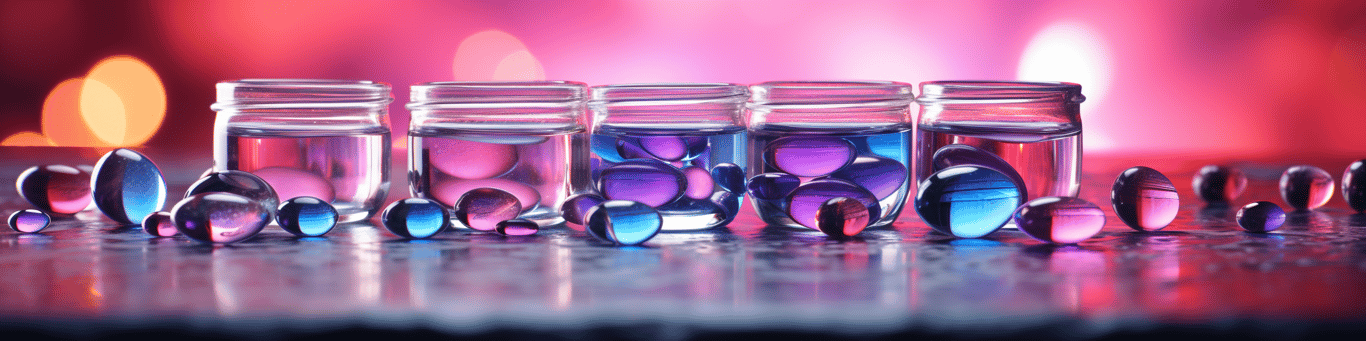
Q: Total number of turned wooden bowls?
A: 0